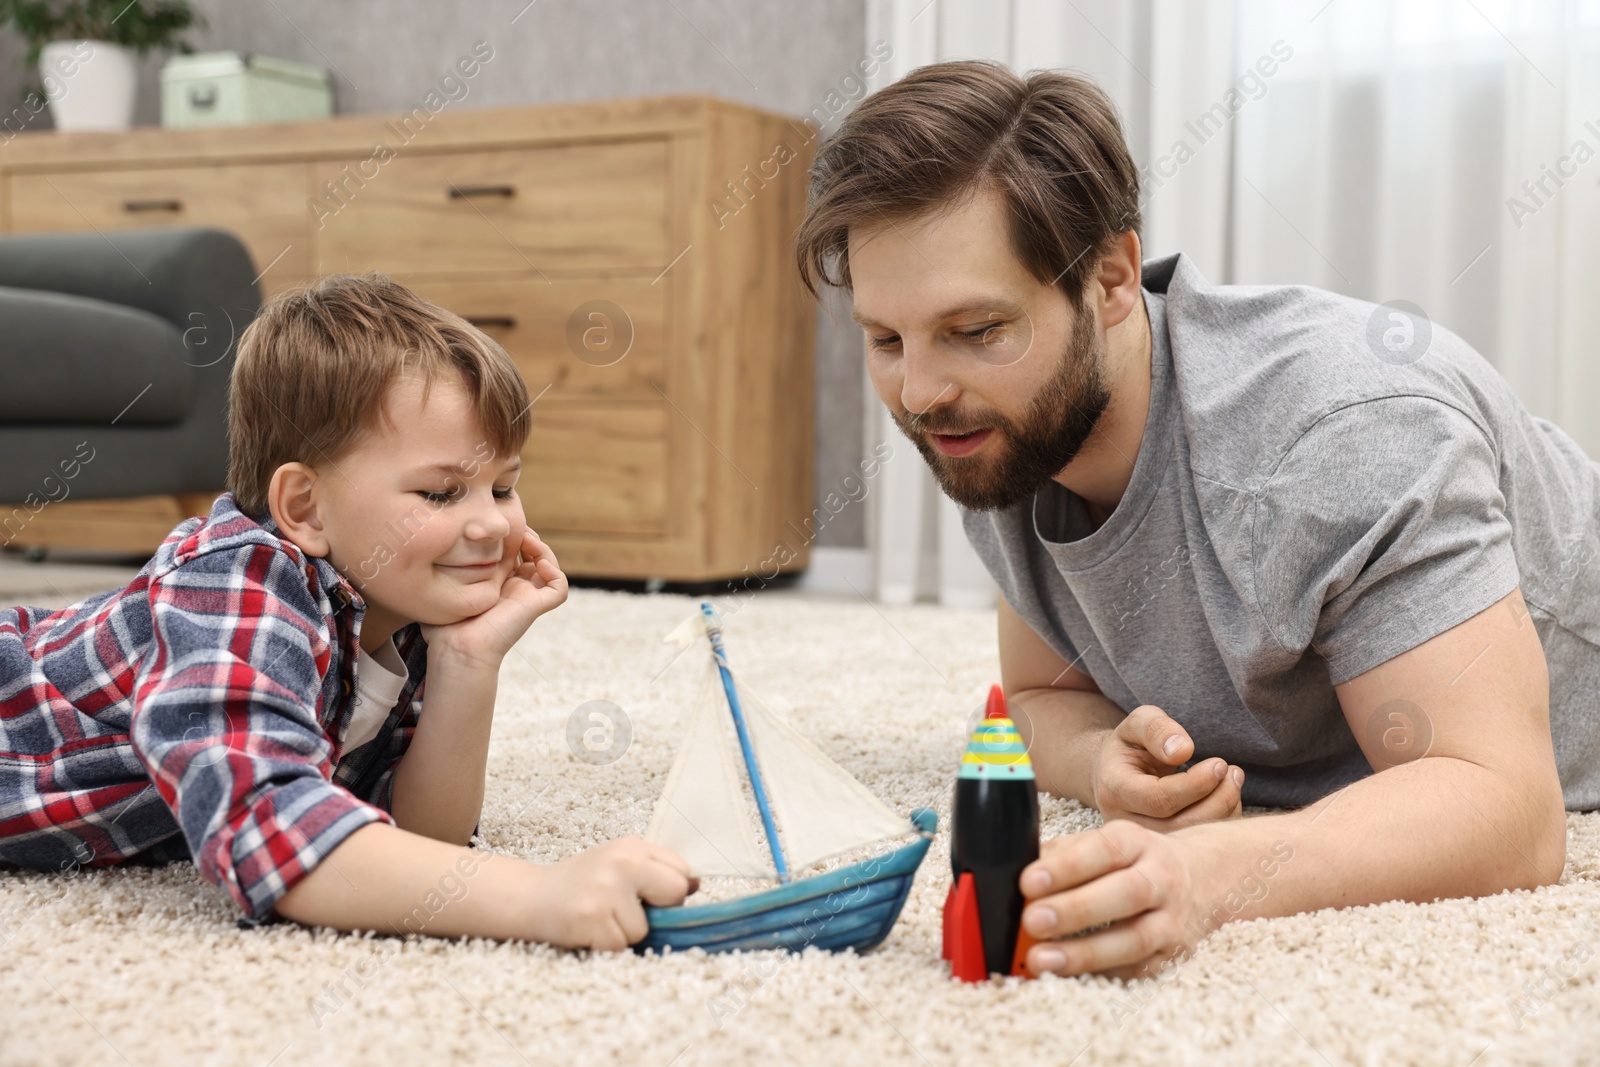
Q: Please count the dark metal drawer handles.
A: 3